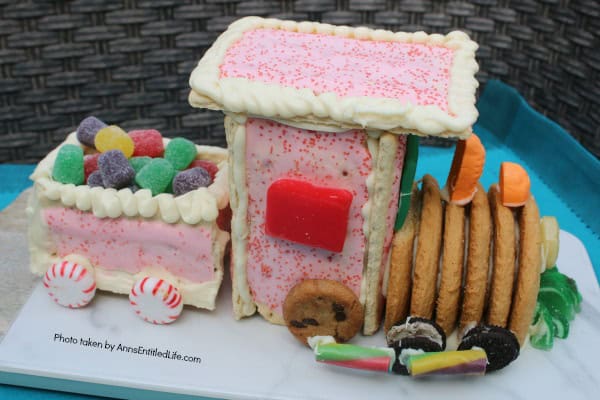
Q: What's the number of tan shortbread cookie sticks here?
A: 6